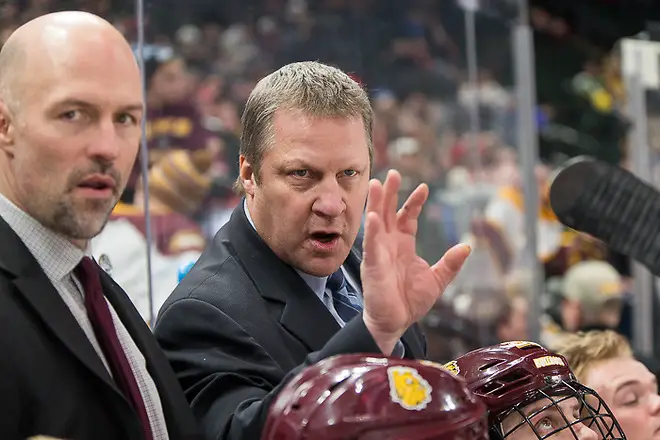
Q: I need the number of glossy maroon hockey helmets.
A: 2